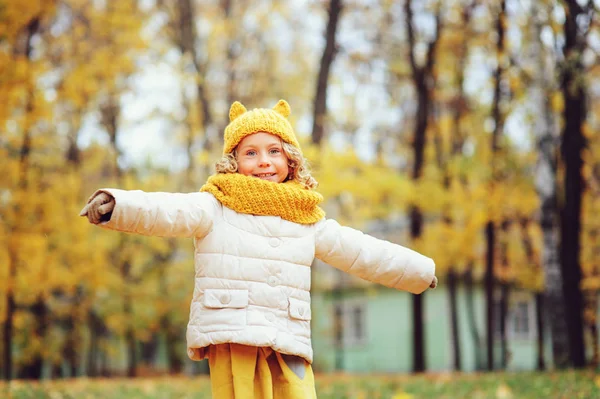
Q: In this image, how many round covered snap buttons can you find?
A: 5